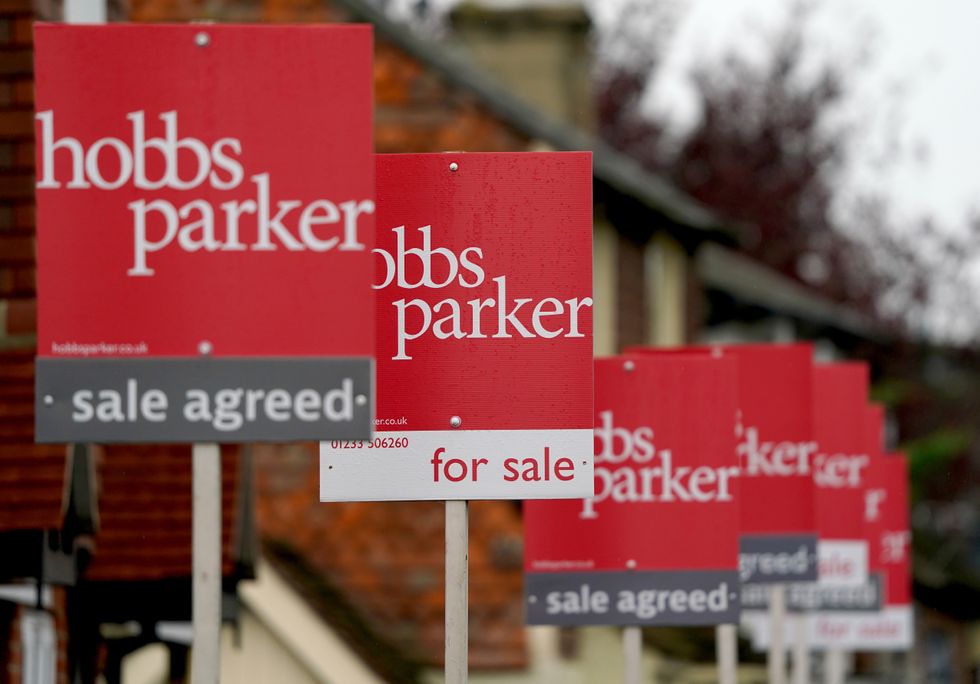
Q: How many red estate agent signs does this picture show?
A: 7